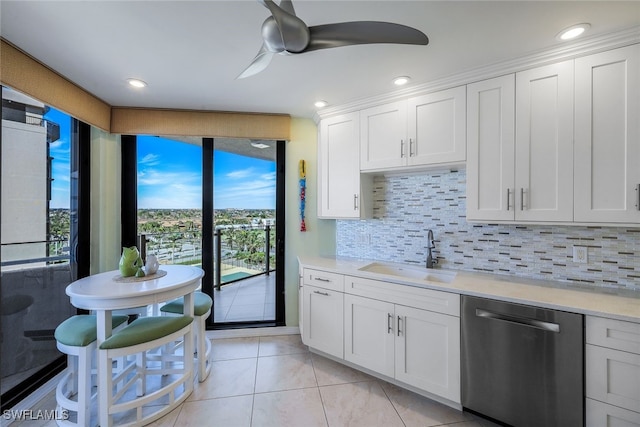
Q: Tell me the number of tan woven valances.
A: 2